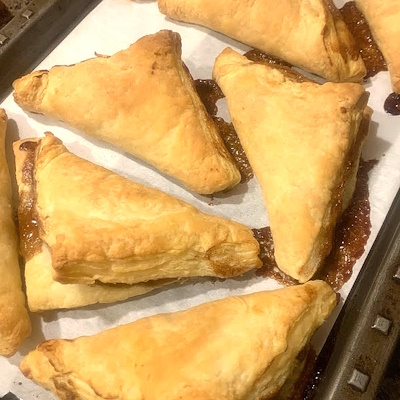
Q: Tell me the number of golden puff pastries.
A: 7